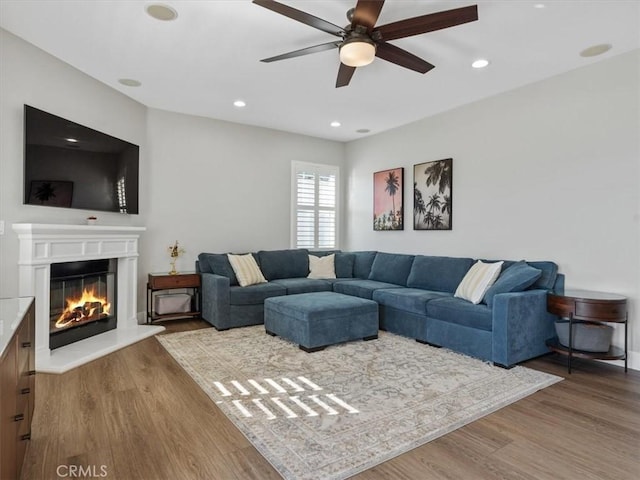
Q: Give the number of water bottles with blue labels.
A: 0